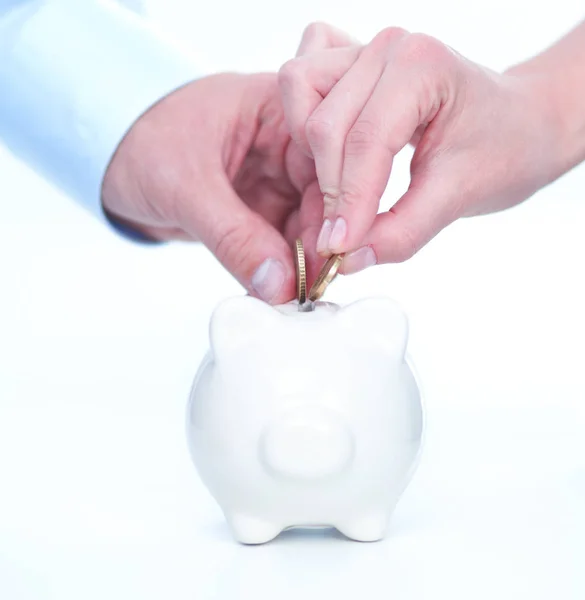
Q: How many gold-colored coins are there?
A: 2